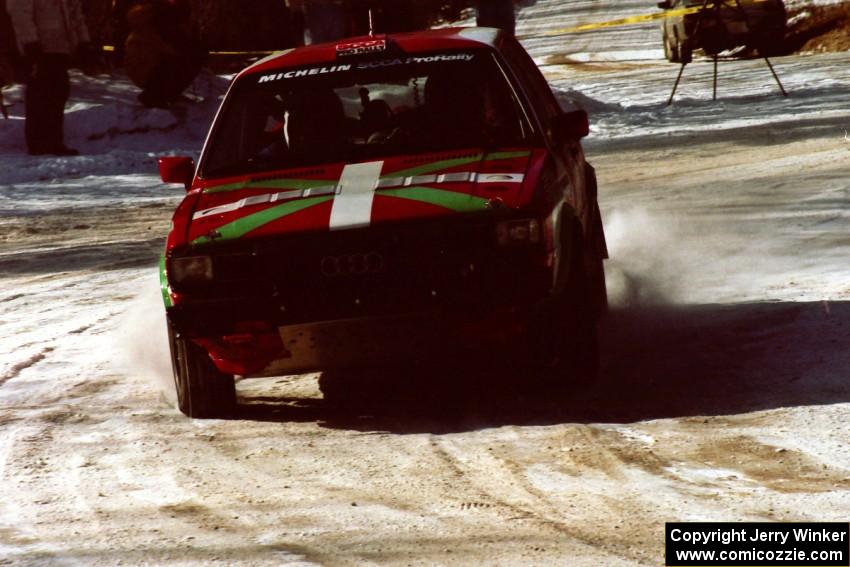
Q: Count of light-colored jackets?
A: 1